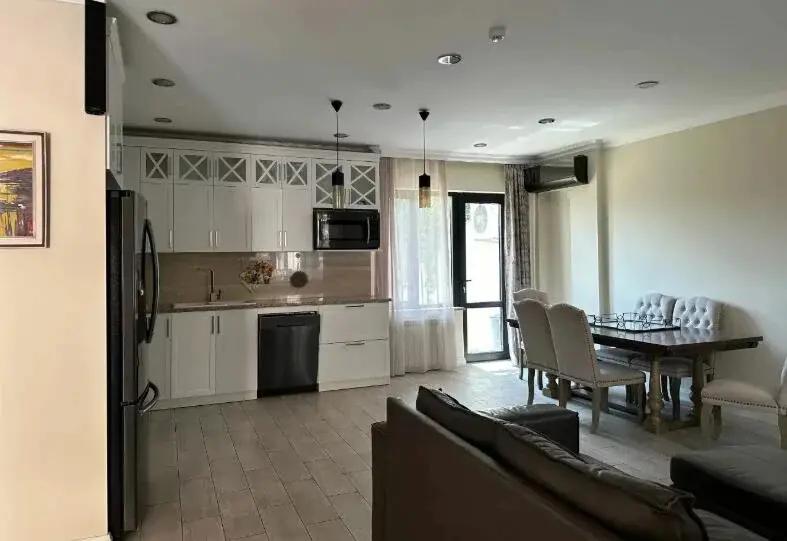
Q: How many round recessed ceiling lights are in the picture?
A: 9